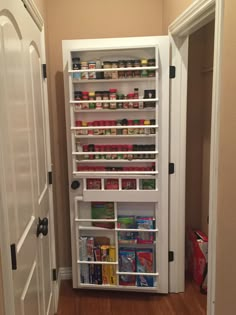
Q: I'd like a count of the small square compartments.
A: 4